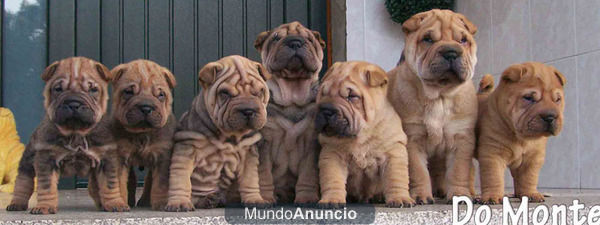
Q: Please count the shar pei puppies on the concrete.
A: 7